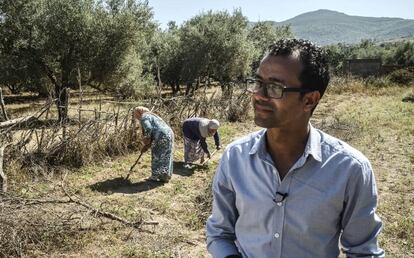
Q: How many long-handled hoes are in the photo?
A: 2